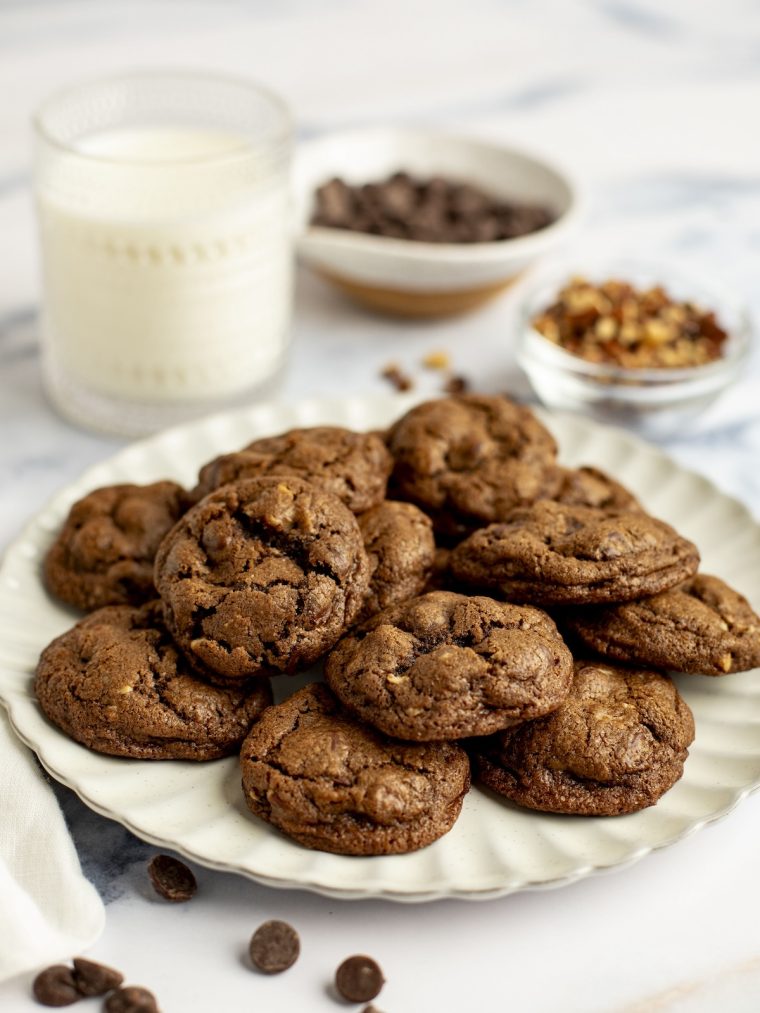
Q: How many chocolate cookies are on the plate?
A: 12